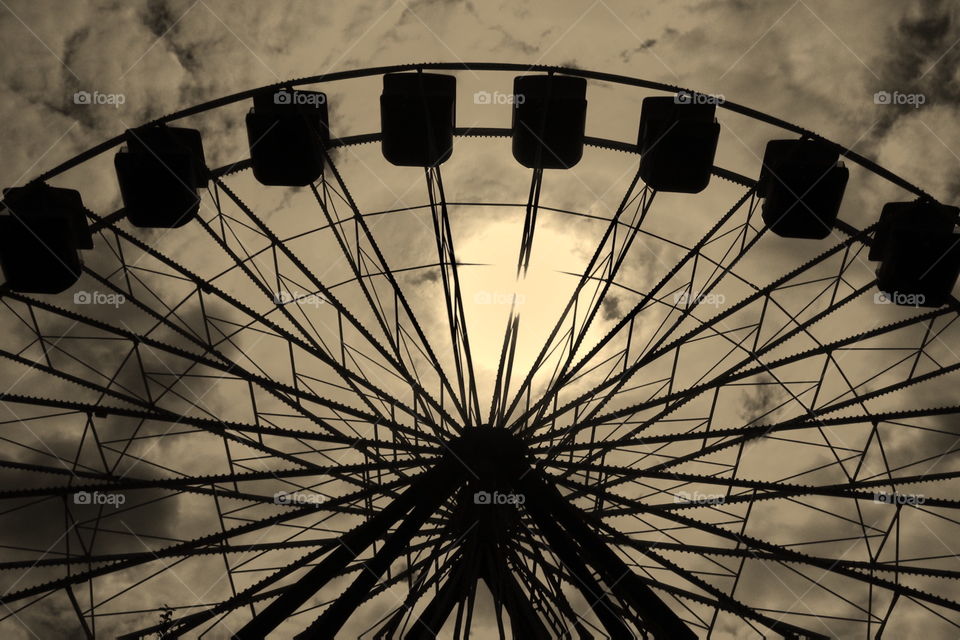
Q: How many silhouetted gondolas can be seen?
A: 8